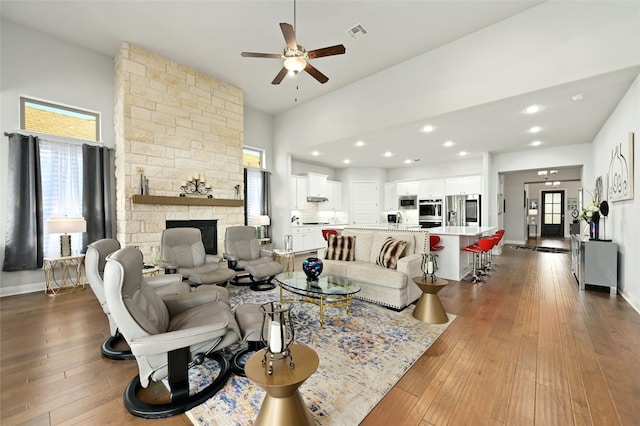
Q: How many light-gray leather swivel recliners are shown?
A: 4